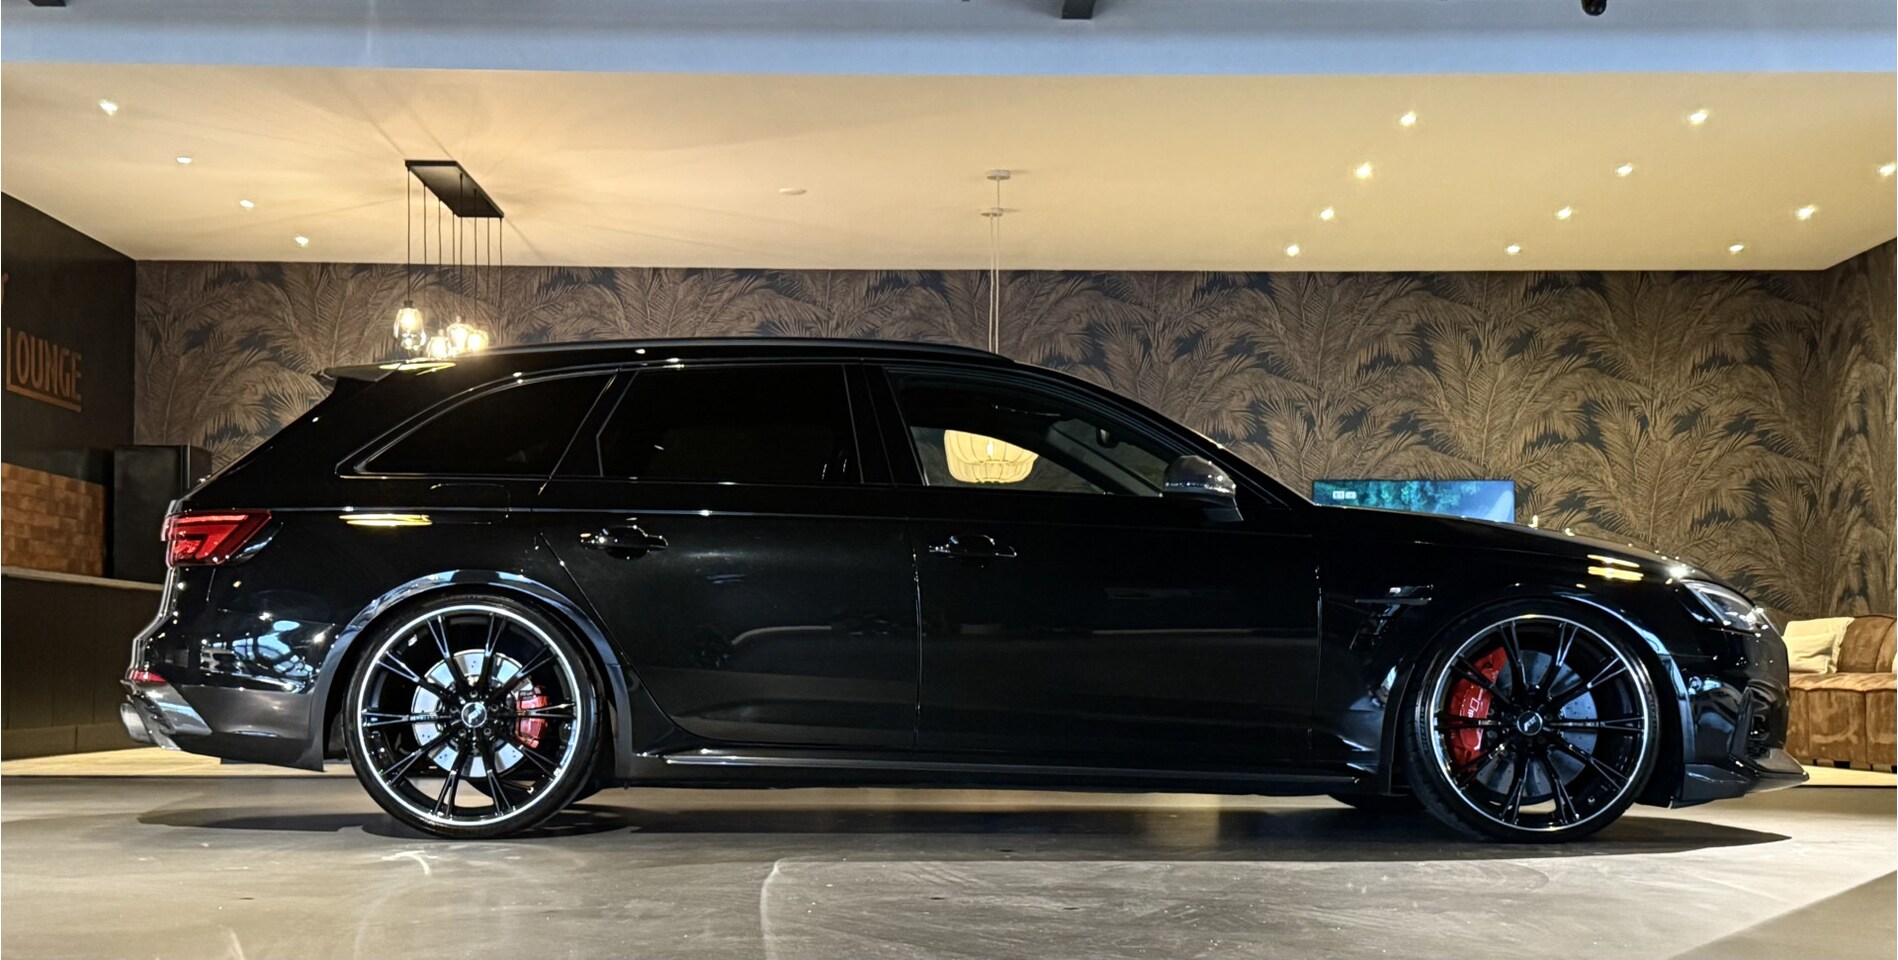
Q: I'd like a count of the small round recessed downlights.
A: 15